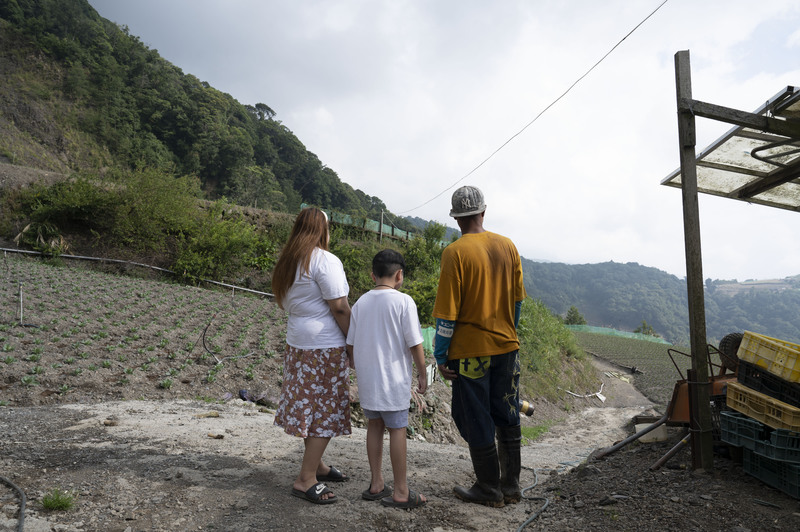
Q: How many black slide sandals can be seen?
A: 4